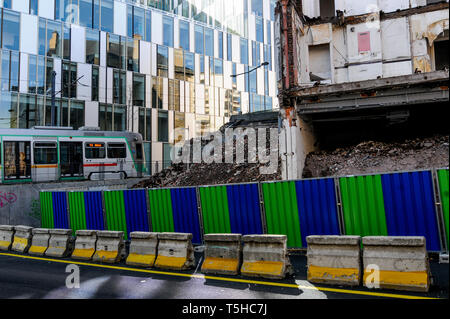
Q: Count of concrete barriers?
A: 12